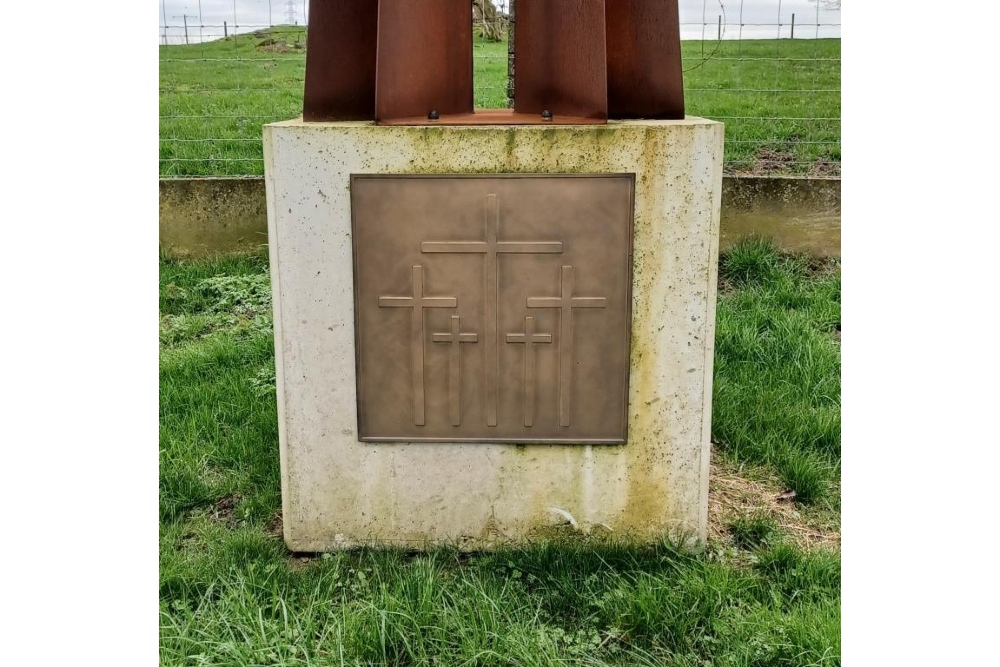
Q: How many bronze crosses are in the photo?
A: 5